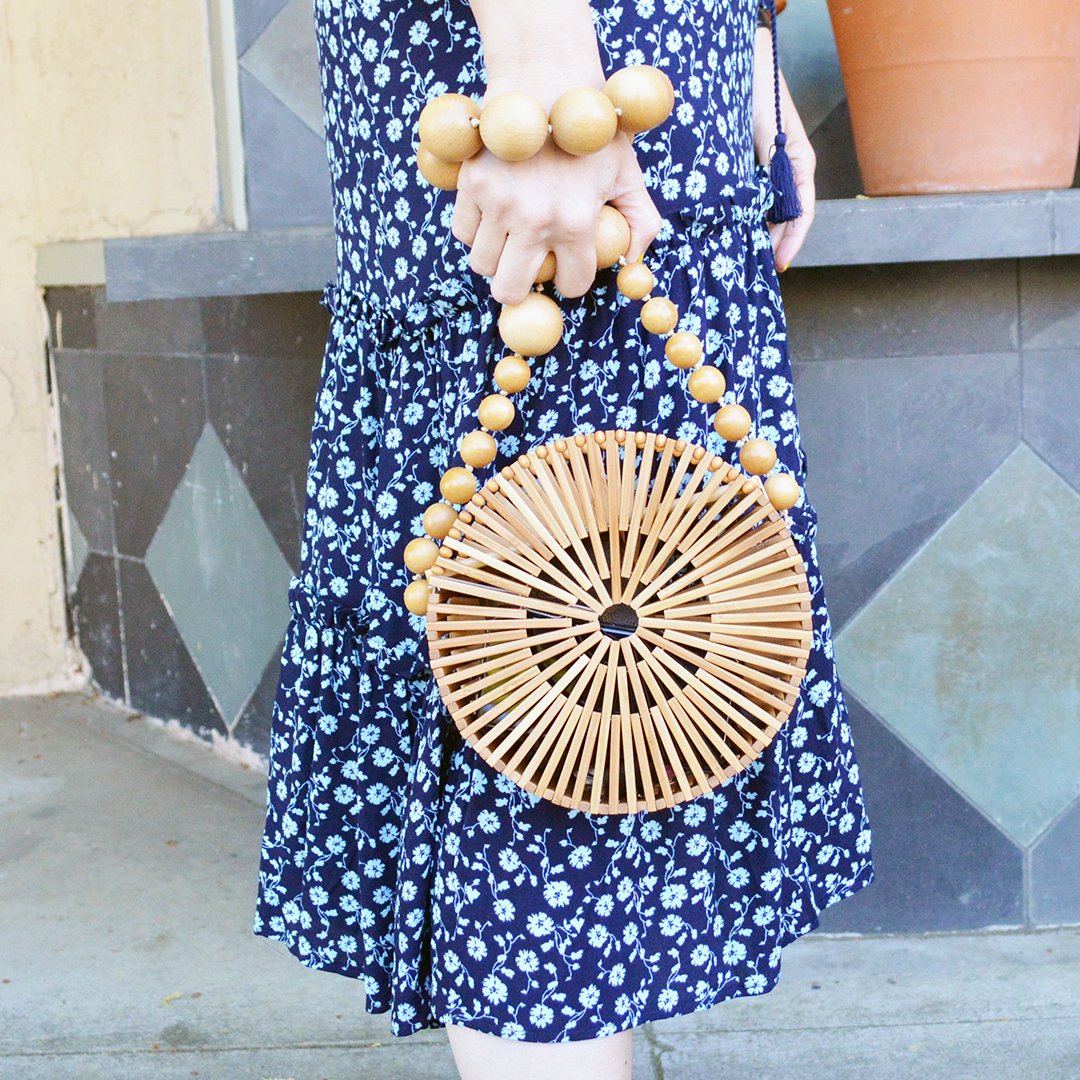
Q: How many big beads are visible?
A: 8